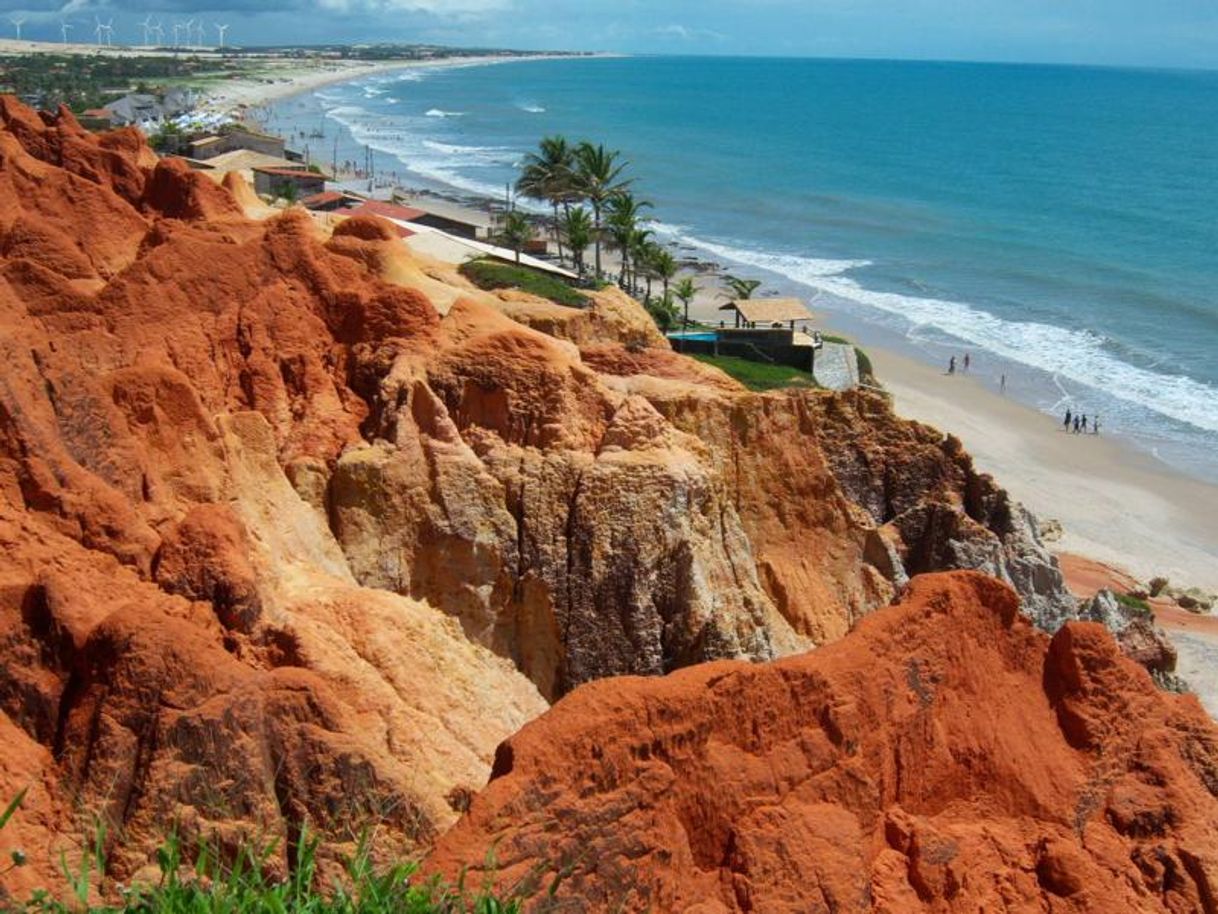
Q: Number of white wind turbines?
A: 10